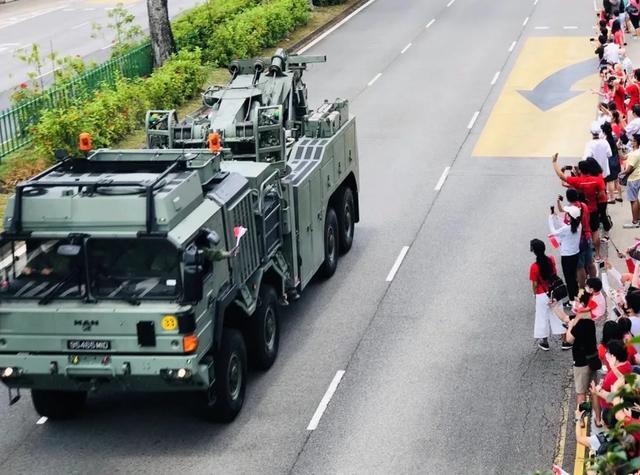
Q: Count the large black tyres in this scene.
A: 5